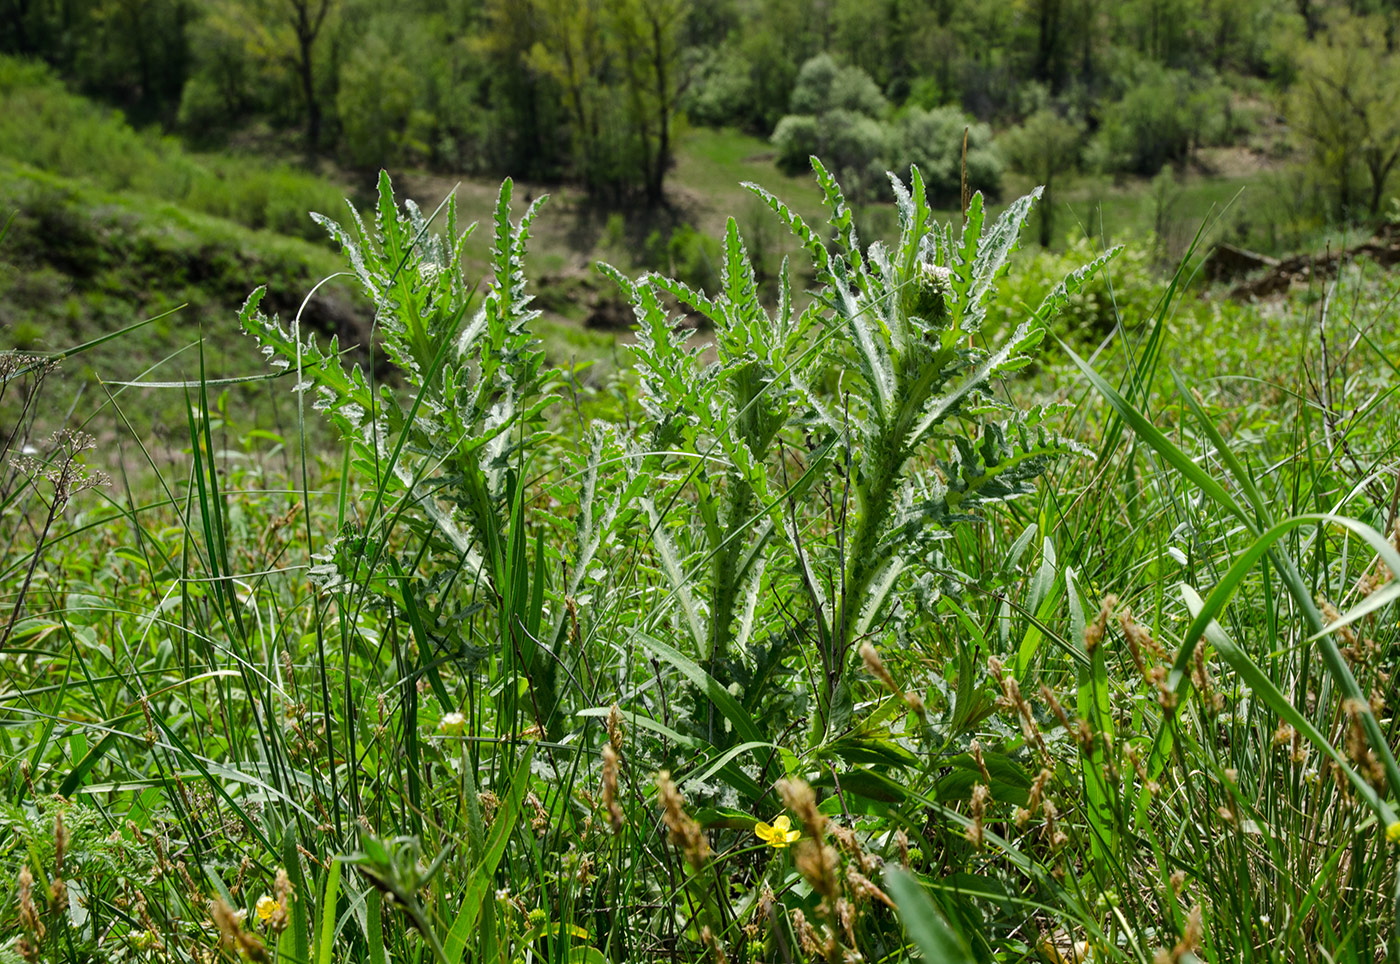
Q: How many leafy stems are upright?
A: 3